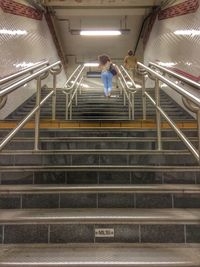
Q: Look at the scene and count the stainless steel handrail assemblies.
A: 4